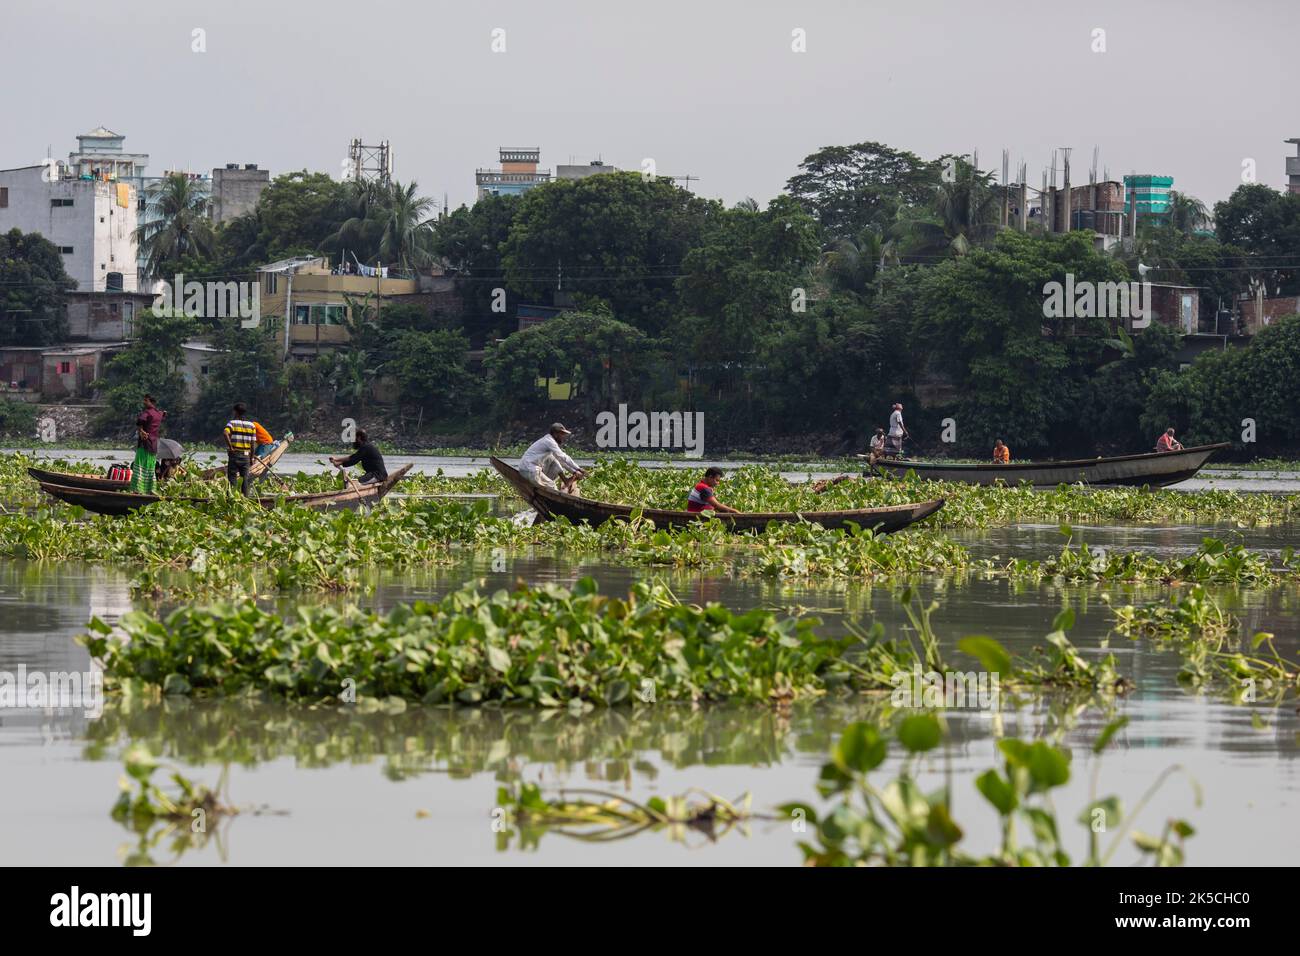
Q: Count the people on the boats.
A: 11